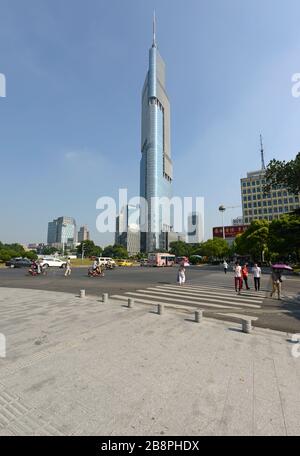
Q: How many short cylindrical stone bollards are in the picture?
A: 6